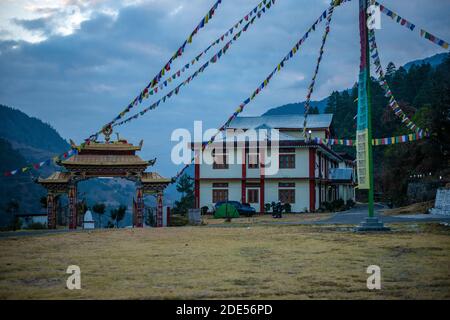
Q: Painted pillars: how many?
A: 4